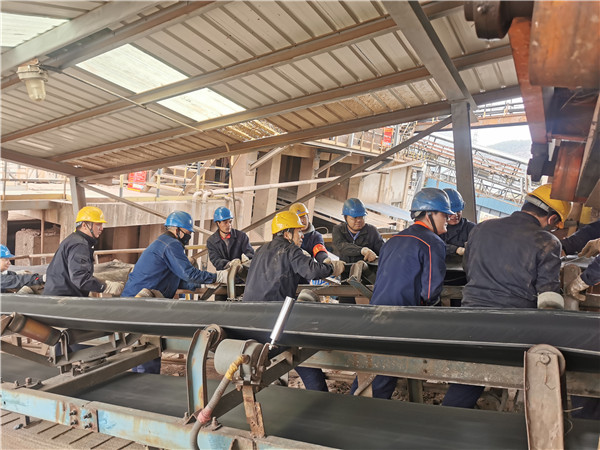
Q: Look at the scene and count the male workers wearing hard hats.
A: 10